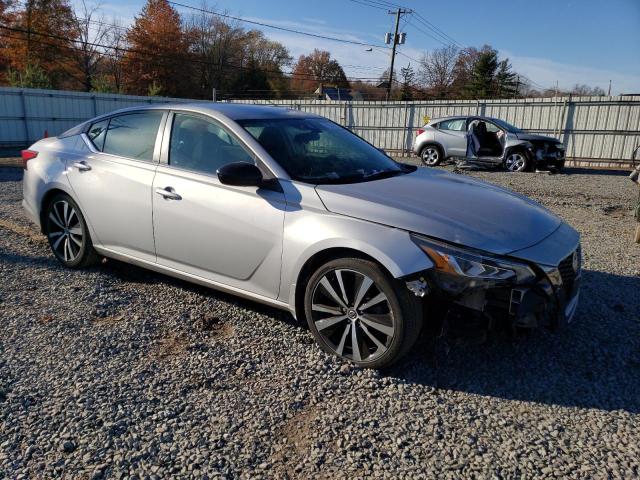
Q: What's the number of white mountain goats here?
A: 0